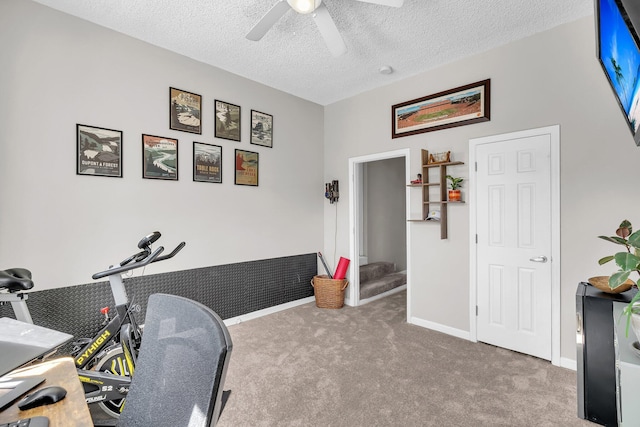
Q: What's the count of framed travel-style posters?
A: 7